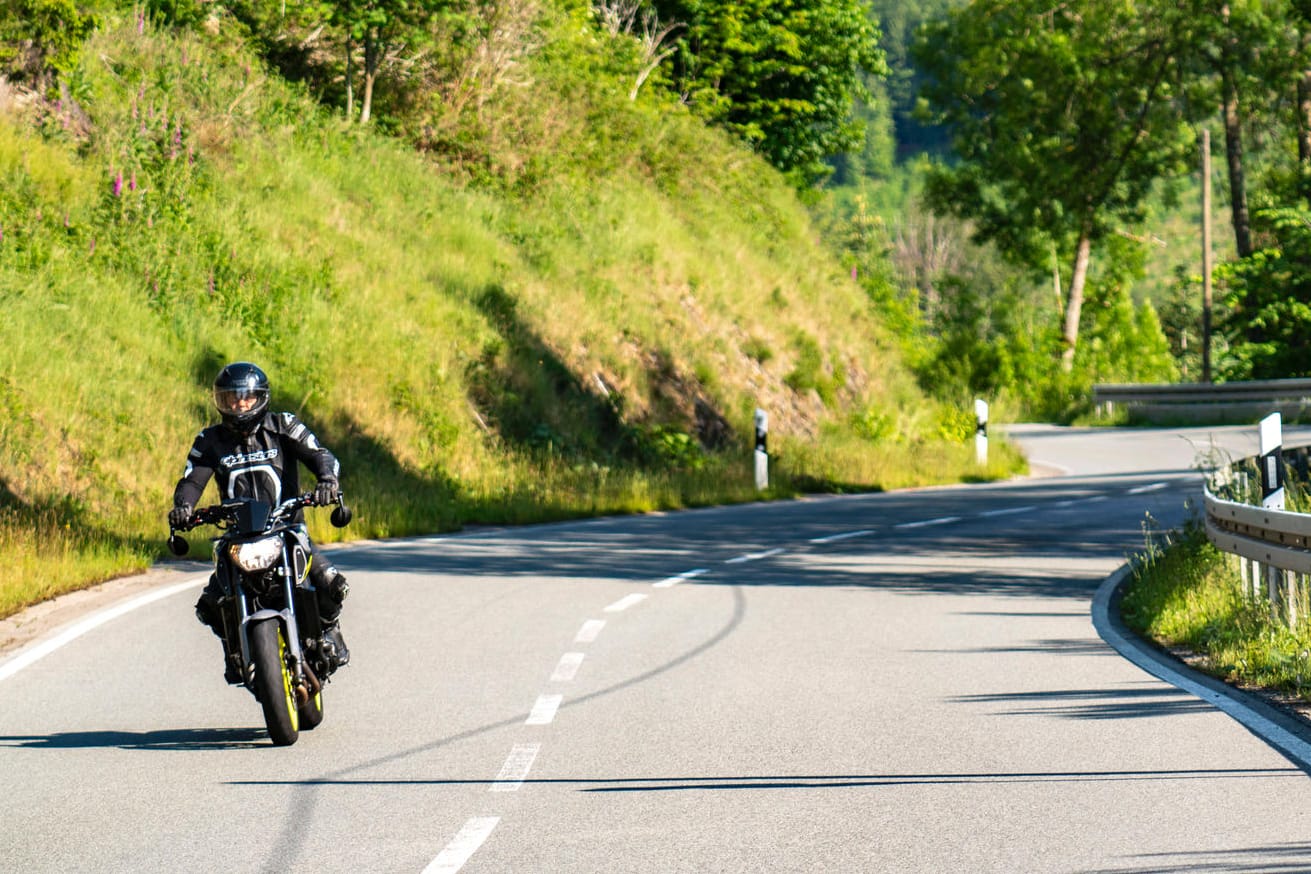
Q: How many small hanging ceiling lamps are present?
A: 0